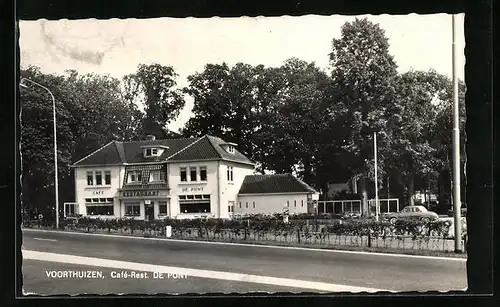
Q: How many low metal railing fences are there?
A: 1